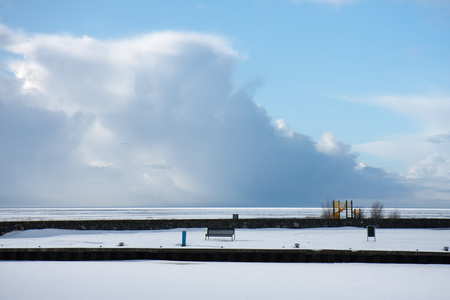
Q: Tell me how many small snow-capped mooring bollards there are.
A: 3